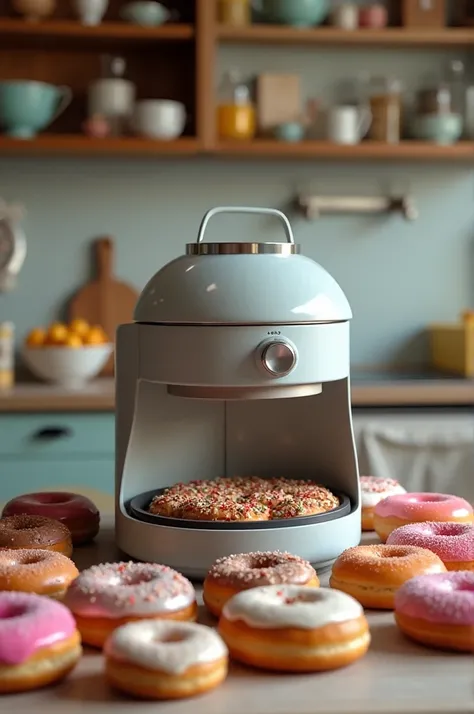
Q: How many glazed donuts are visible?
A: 13